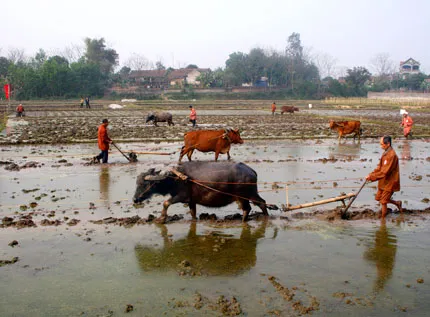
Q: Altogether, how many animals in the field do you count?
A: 5